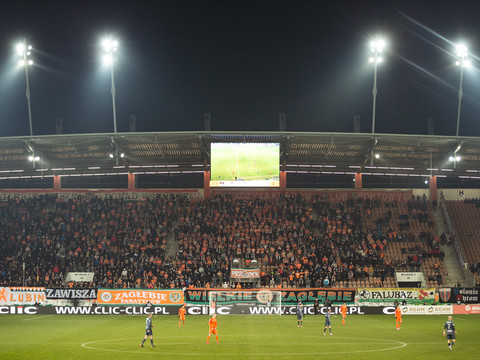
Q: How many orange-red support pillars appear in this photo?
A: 6